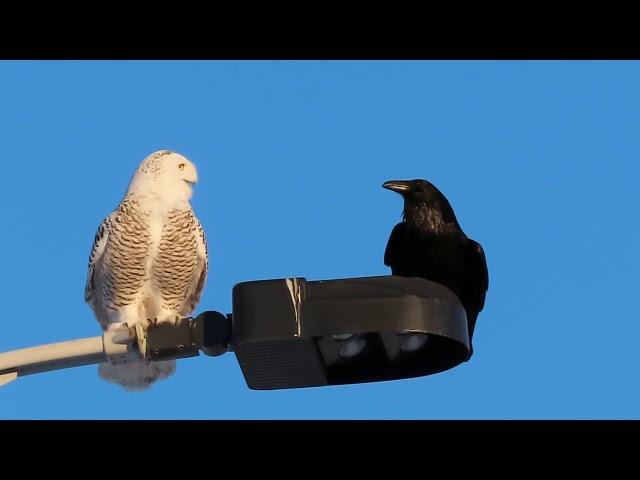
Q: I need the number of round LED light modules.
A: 2